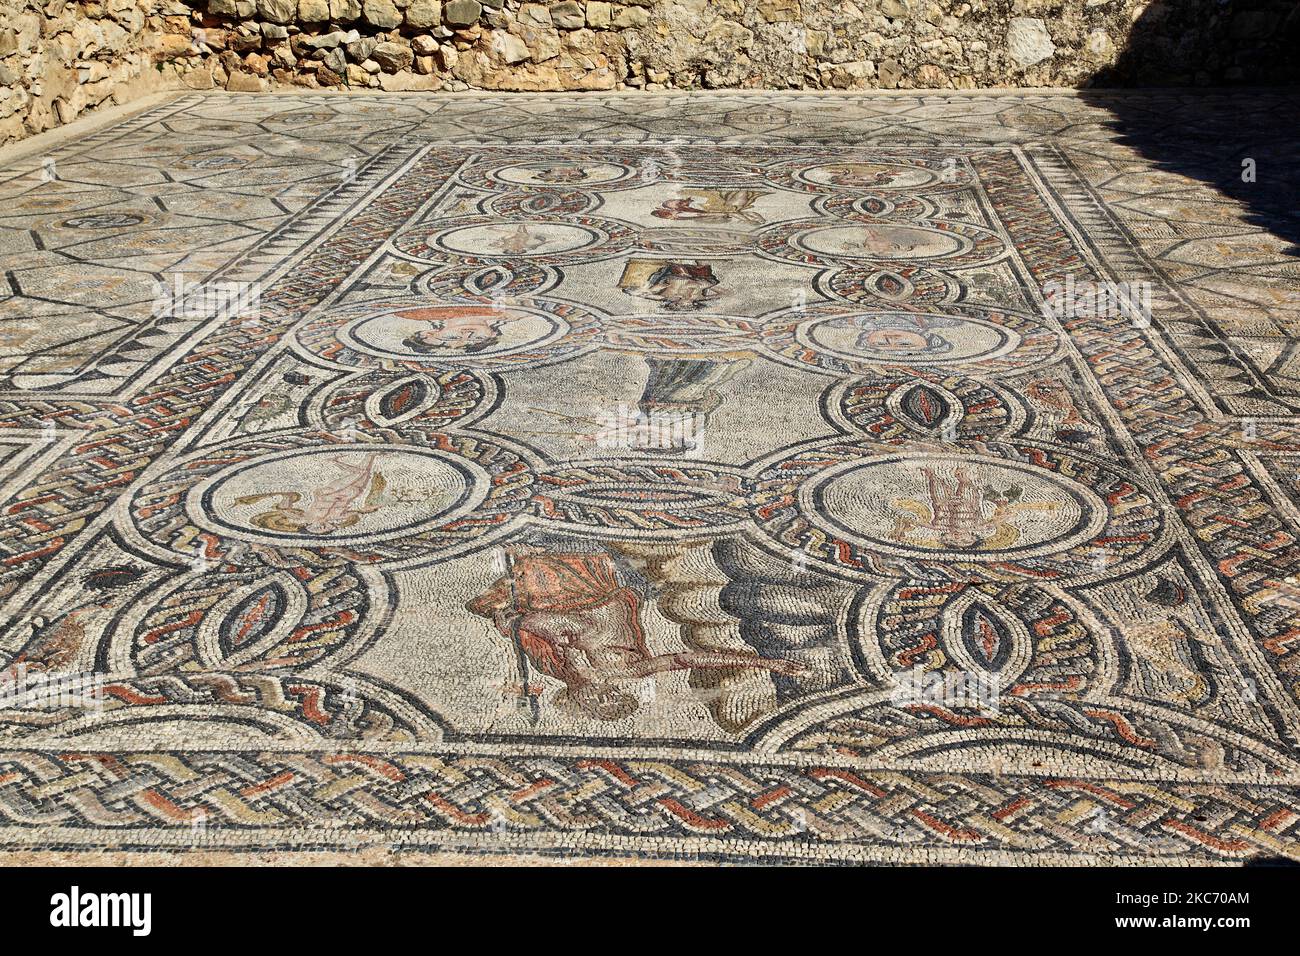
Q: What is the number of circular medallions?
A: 8